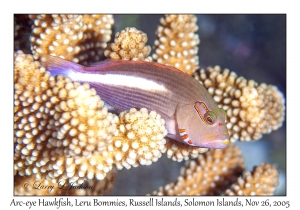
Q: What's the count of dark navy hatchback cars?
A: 0